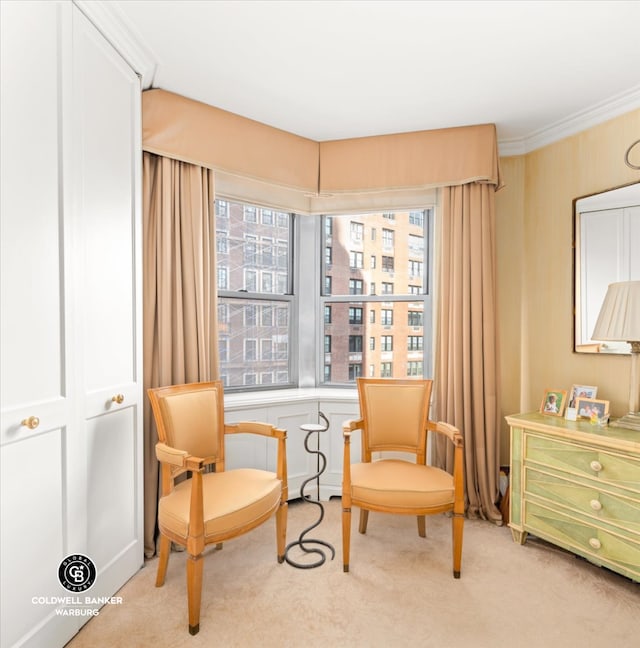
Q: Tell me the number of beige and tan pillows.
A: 0